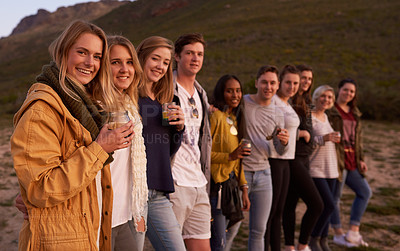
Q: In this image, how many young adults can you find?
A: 10